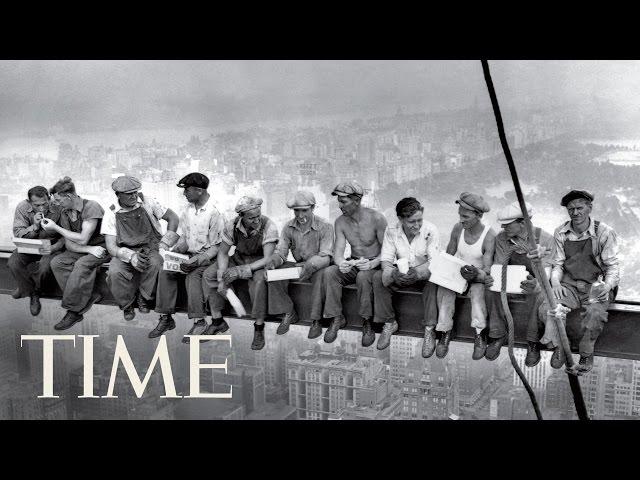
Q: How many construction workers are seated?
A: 11